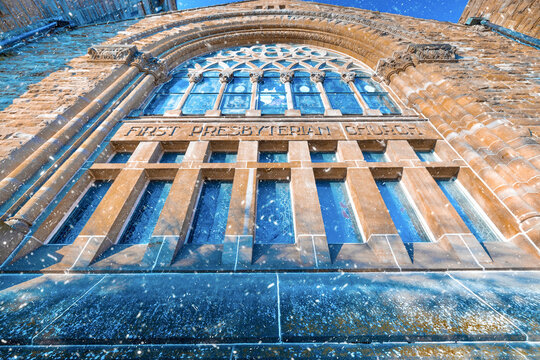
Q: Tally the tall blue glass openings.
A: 7